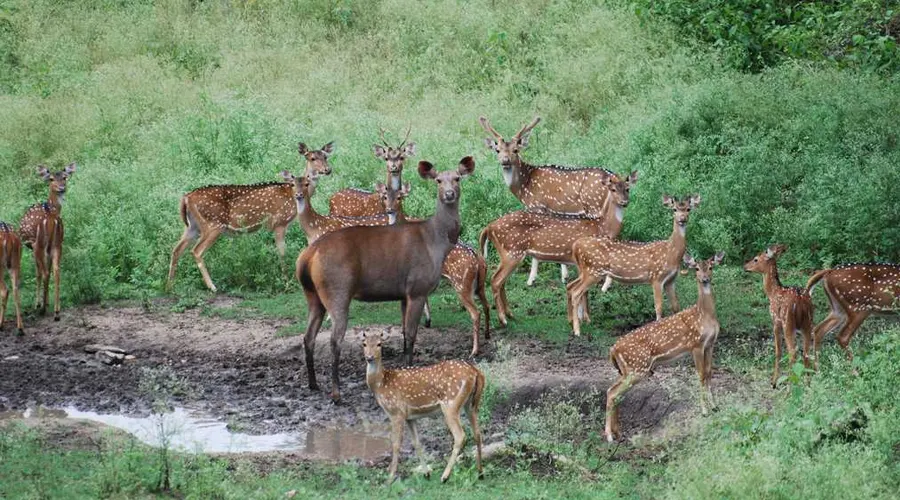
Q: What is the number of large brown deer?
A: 1